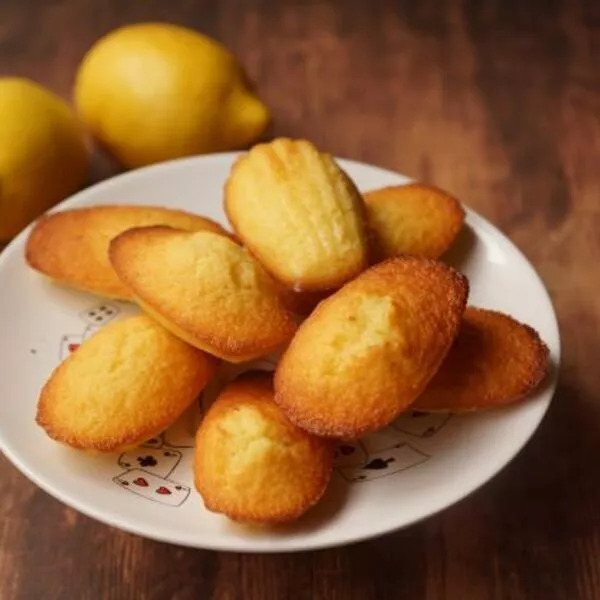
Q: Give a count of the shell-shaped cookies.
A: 8